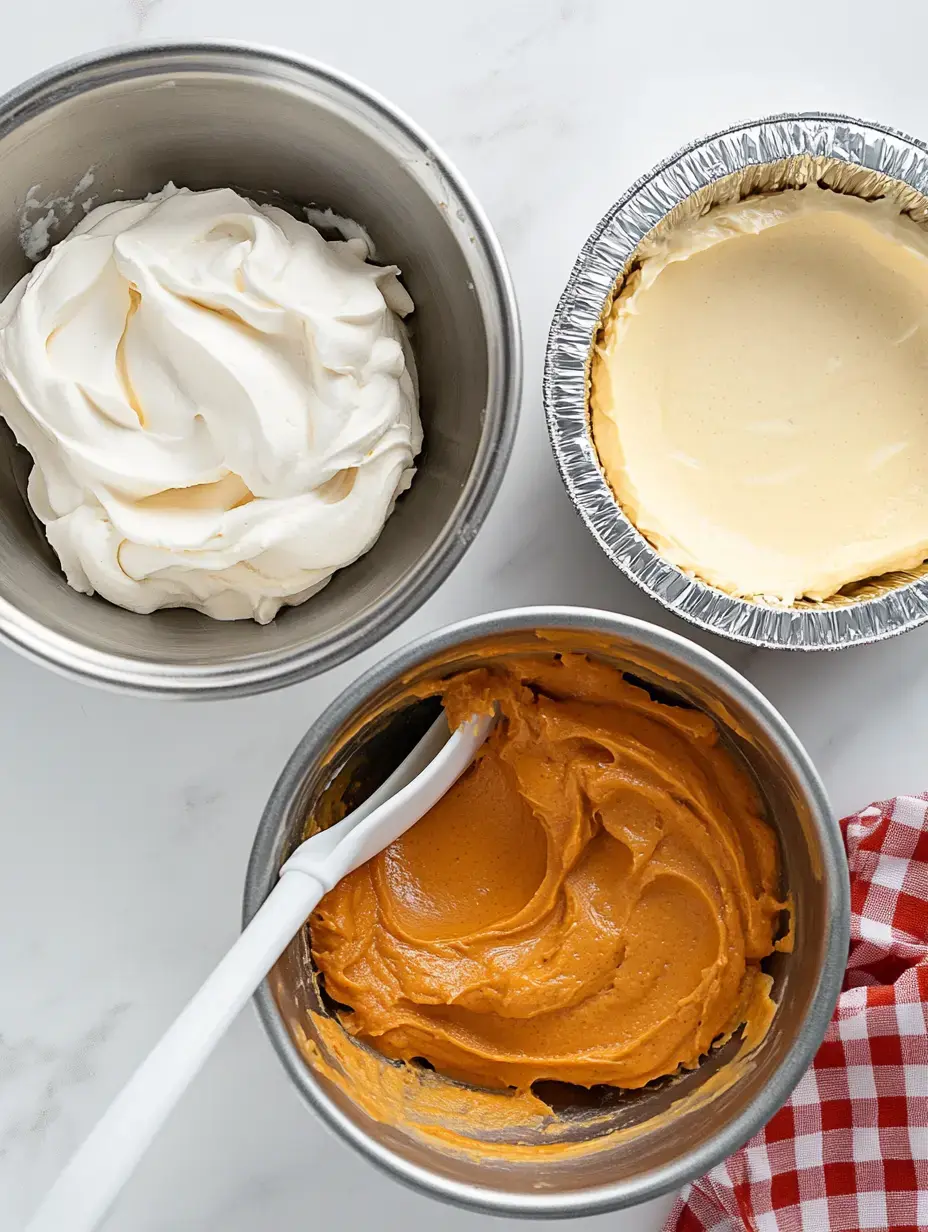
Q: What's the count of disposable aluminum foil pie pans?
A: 1